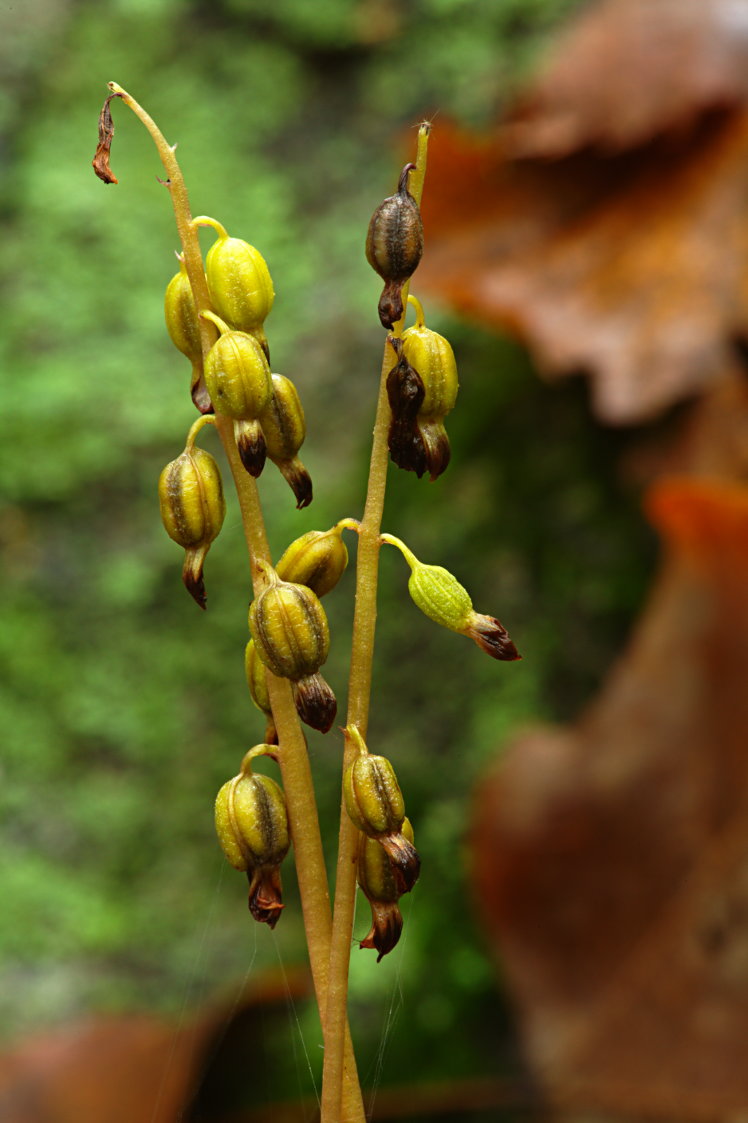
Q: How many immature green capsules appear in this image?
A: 1